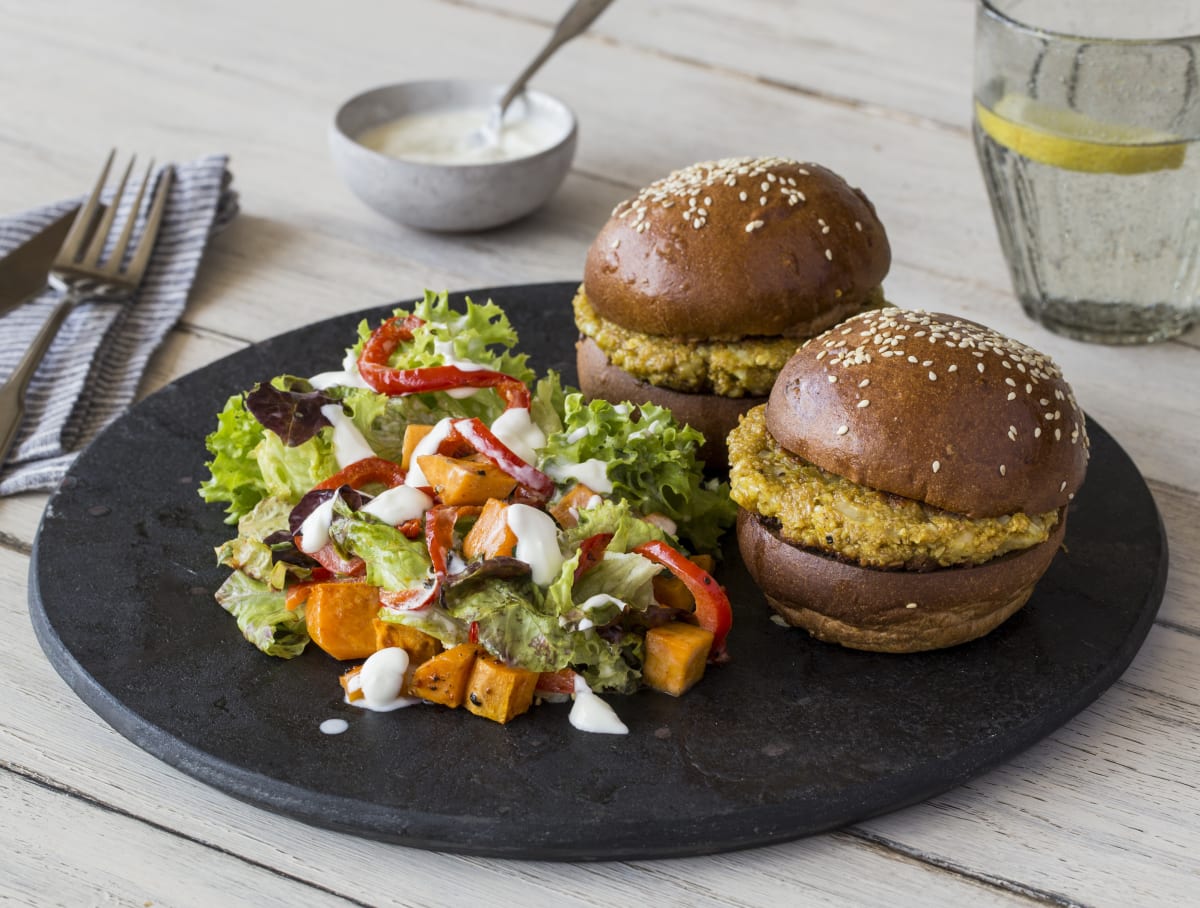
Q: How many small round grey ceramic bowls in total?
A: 1